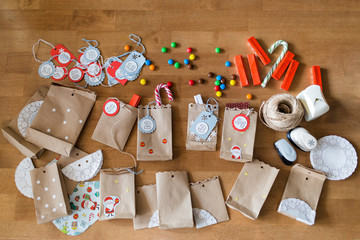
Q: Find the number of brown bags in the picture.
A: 14